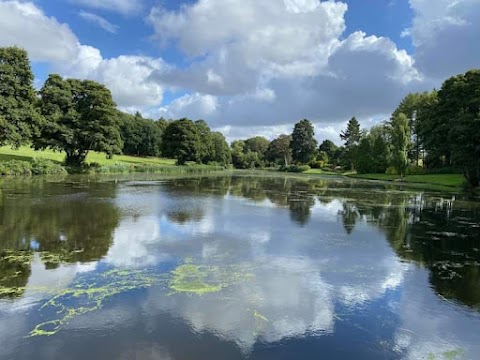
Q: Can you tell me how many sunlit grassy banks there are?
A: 2